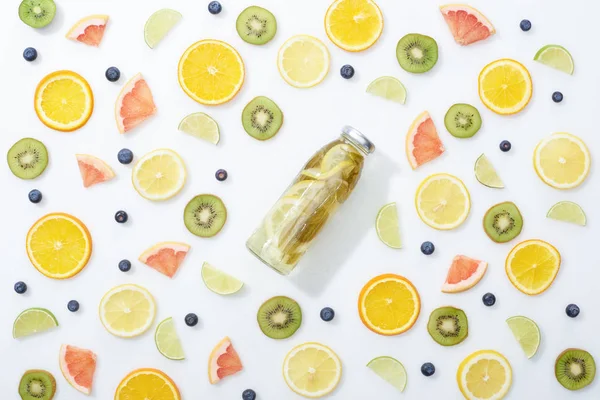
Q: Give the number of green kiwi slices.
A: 12